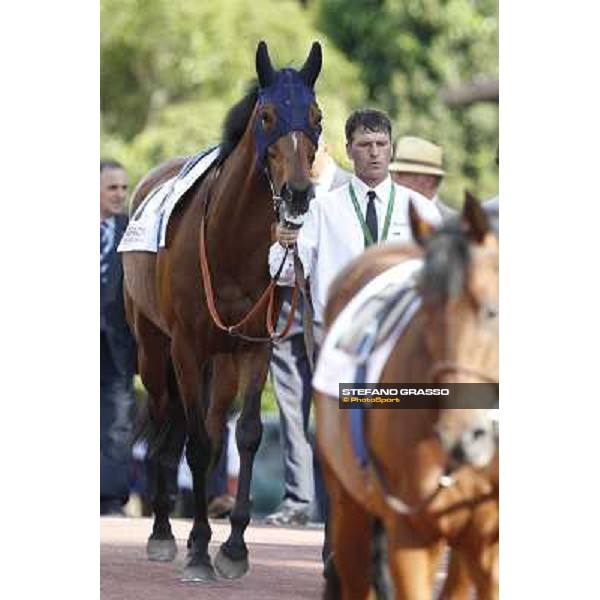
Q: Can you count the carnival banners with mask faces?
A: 0